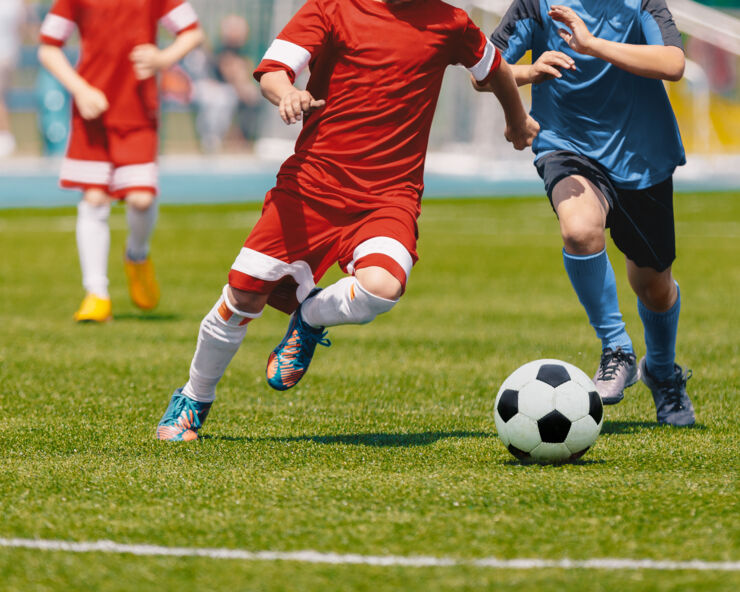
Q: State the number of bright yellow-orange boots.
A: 2